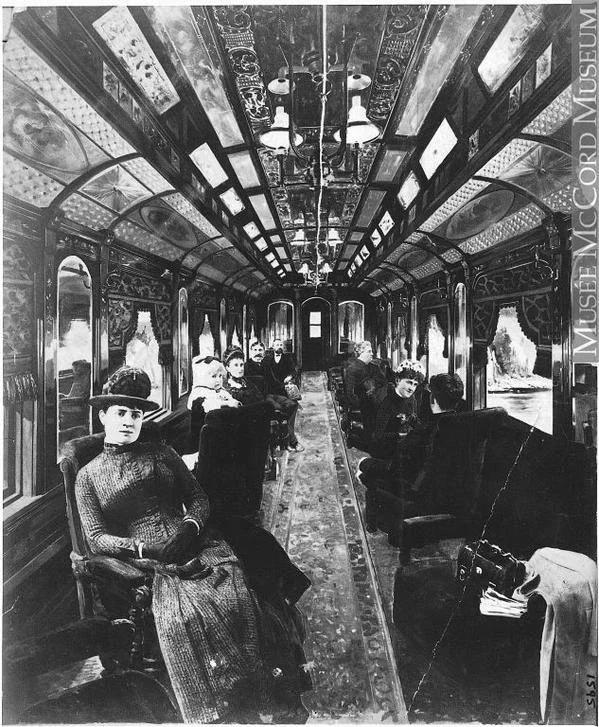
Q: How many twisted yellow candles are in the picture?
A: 0